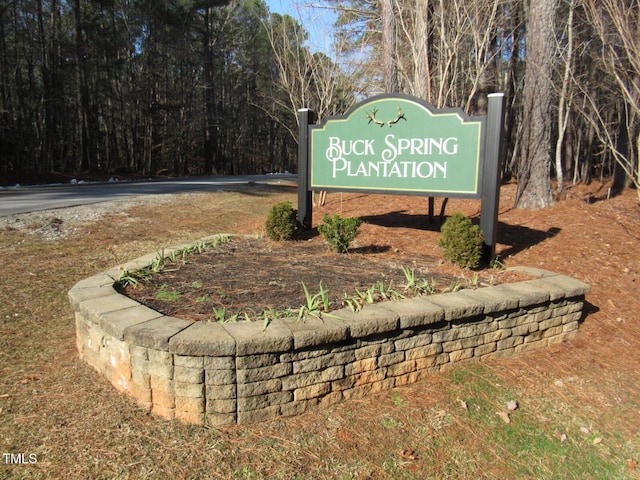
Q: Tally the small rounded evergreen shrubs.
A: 3